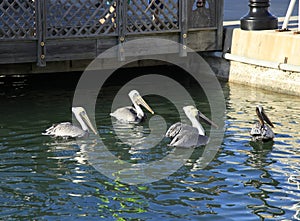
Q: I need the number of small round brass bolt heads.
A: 6